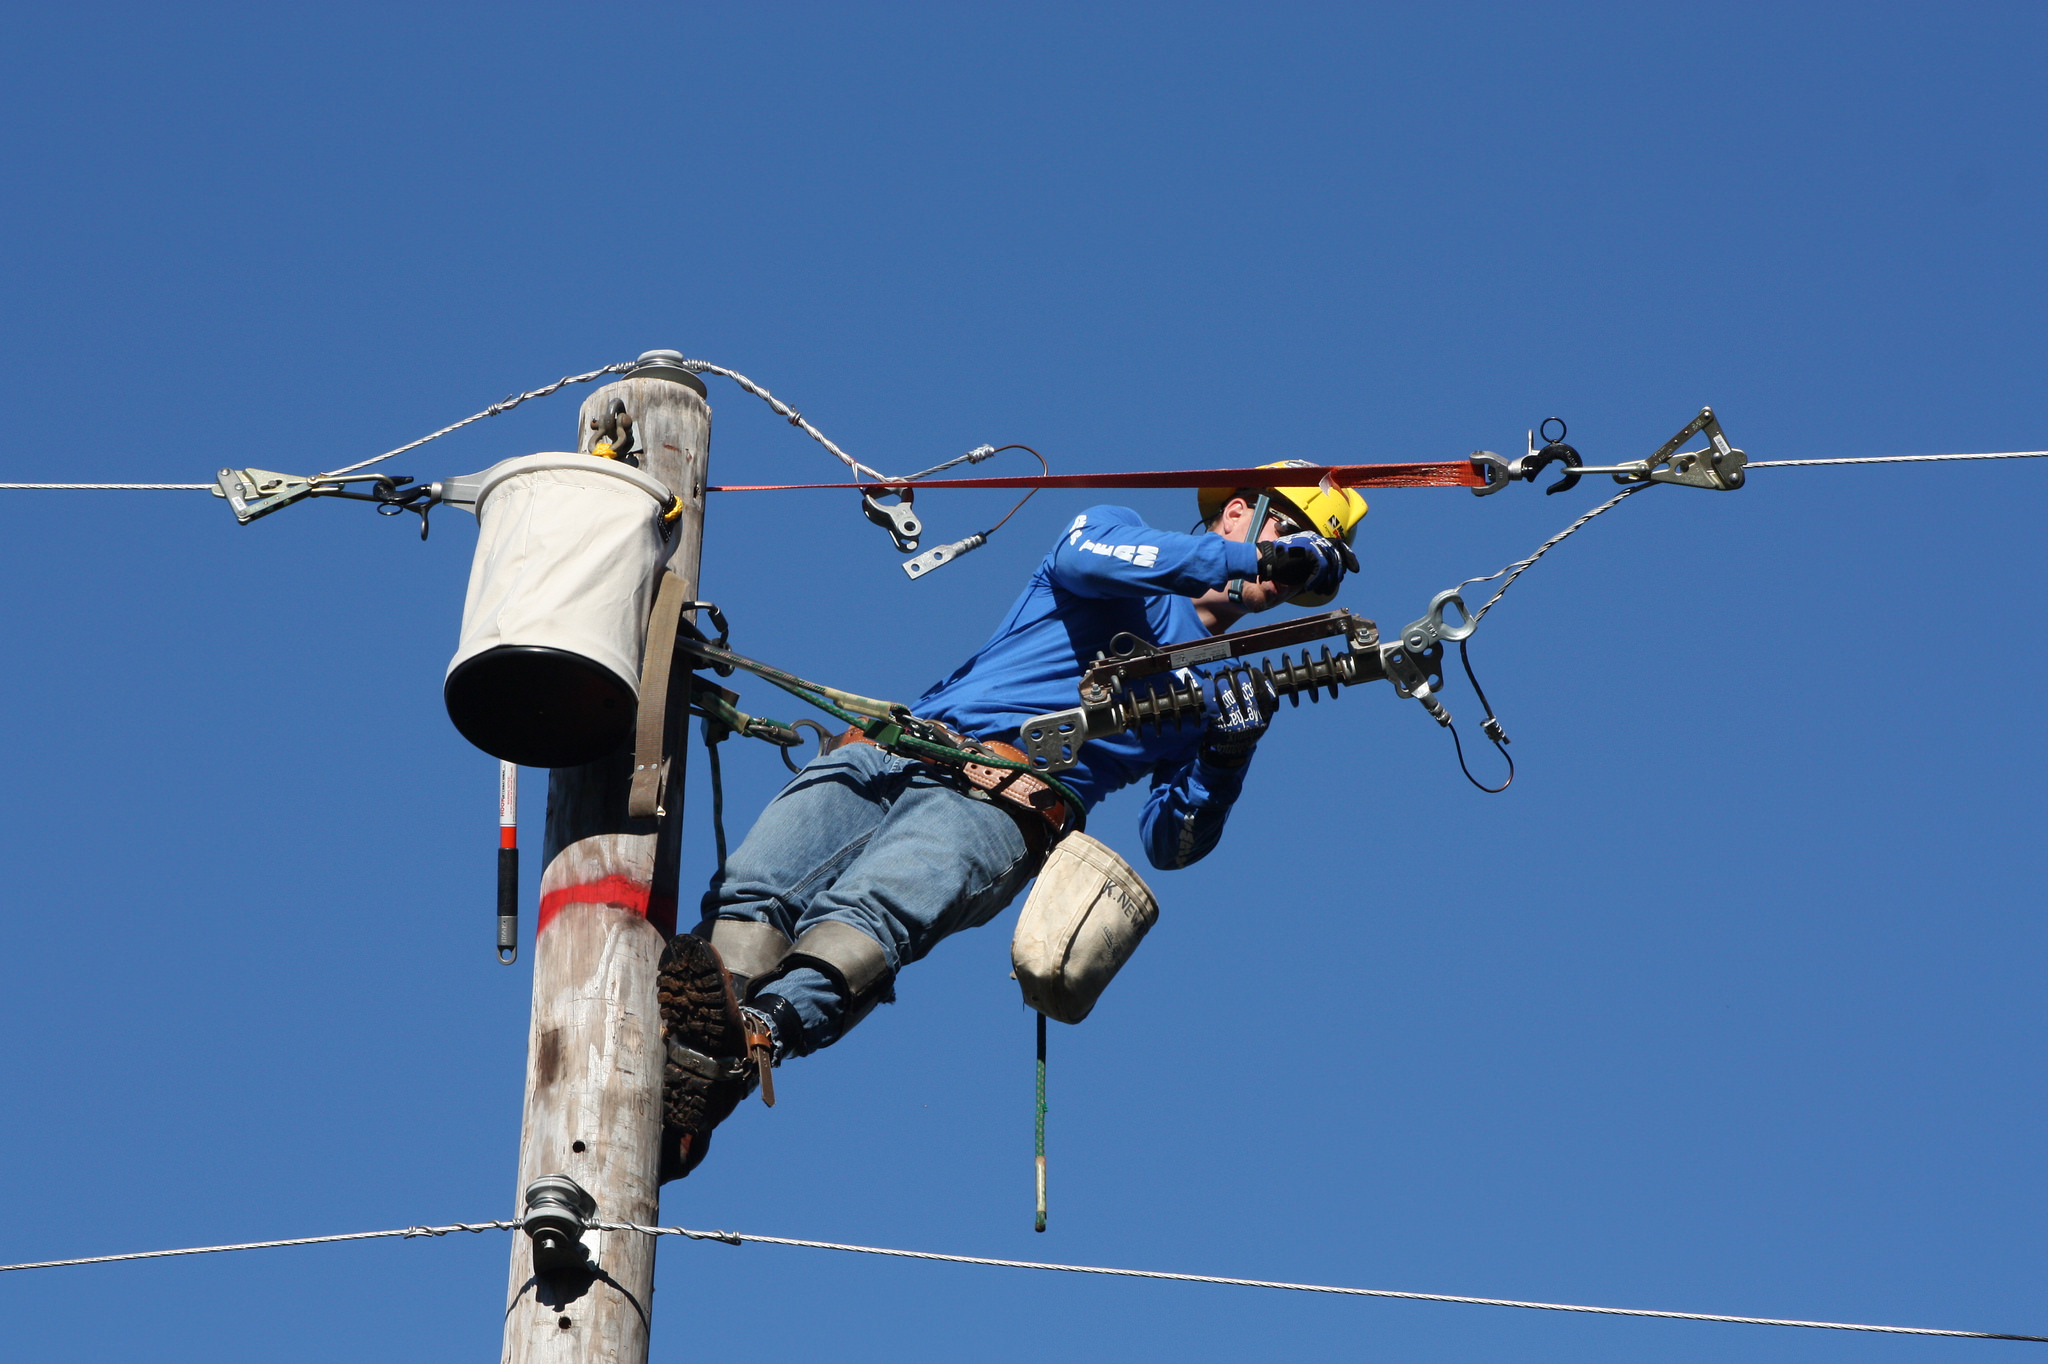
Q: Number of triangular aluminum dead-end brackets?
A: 2